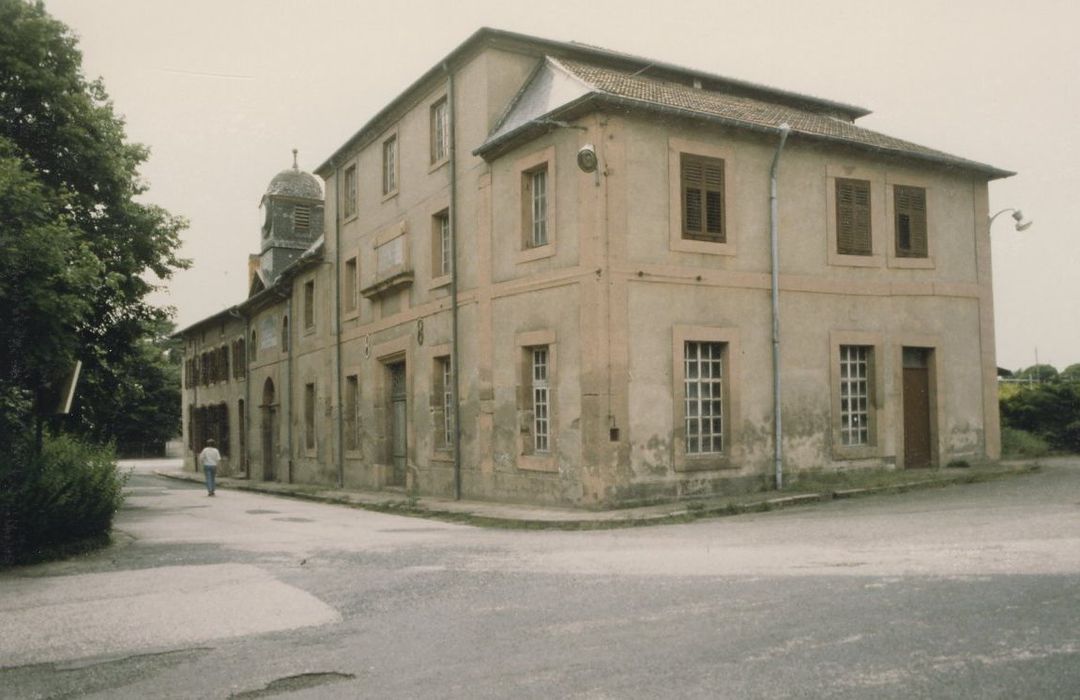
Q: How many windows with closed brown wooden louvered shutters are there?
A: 3